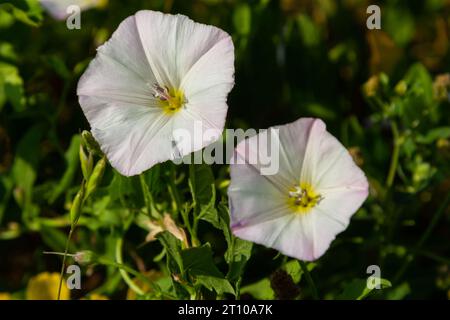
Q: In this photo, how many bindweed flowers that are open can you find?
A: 2